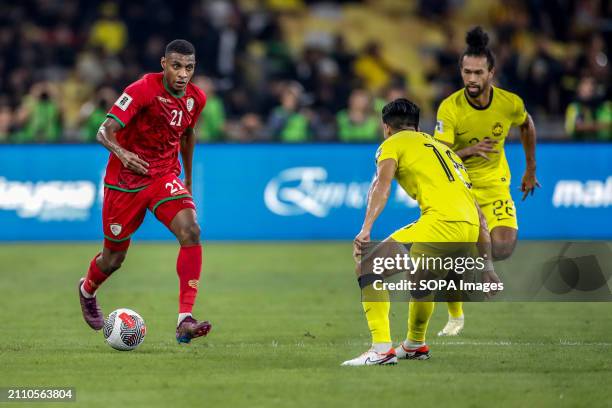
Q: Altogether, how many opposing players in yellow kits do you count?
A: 2